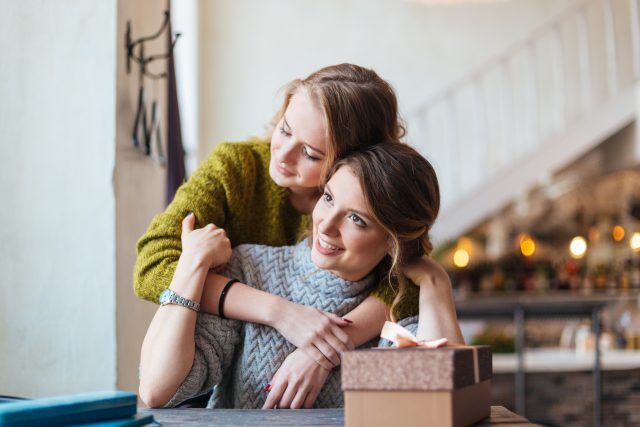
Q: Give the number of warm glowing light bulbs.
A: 5